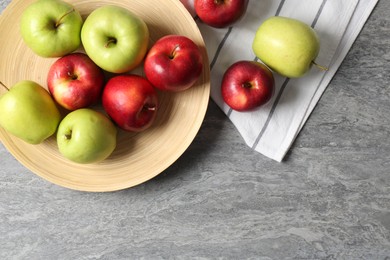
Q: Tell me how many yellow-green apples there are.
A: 5